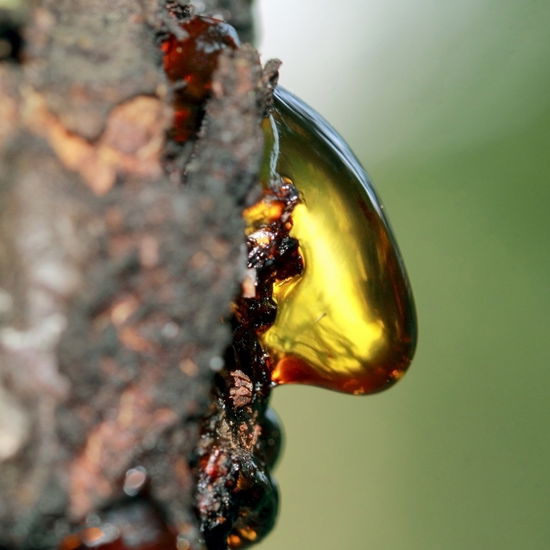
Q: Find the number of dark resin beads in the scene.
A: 2